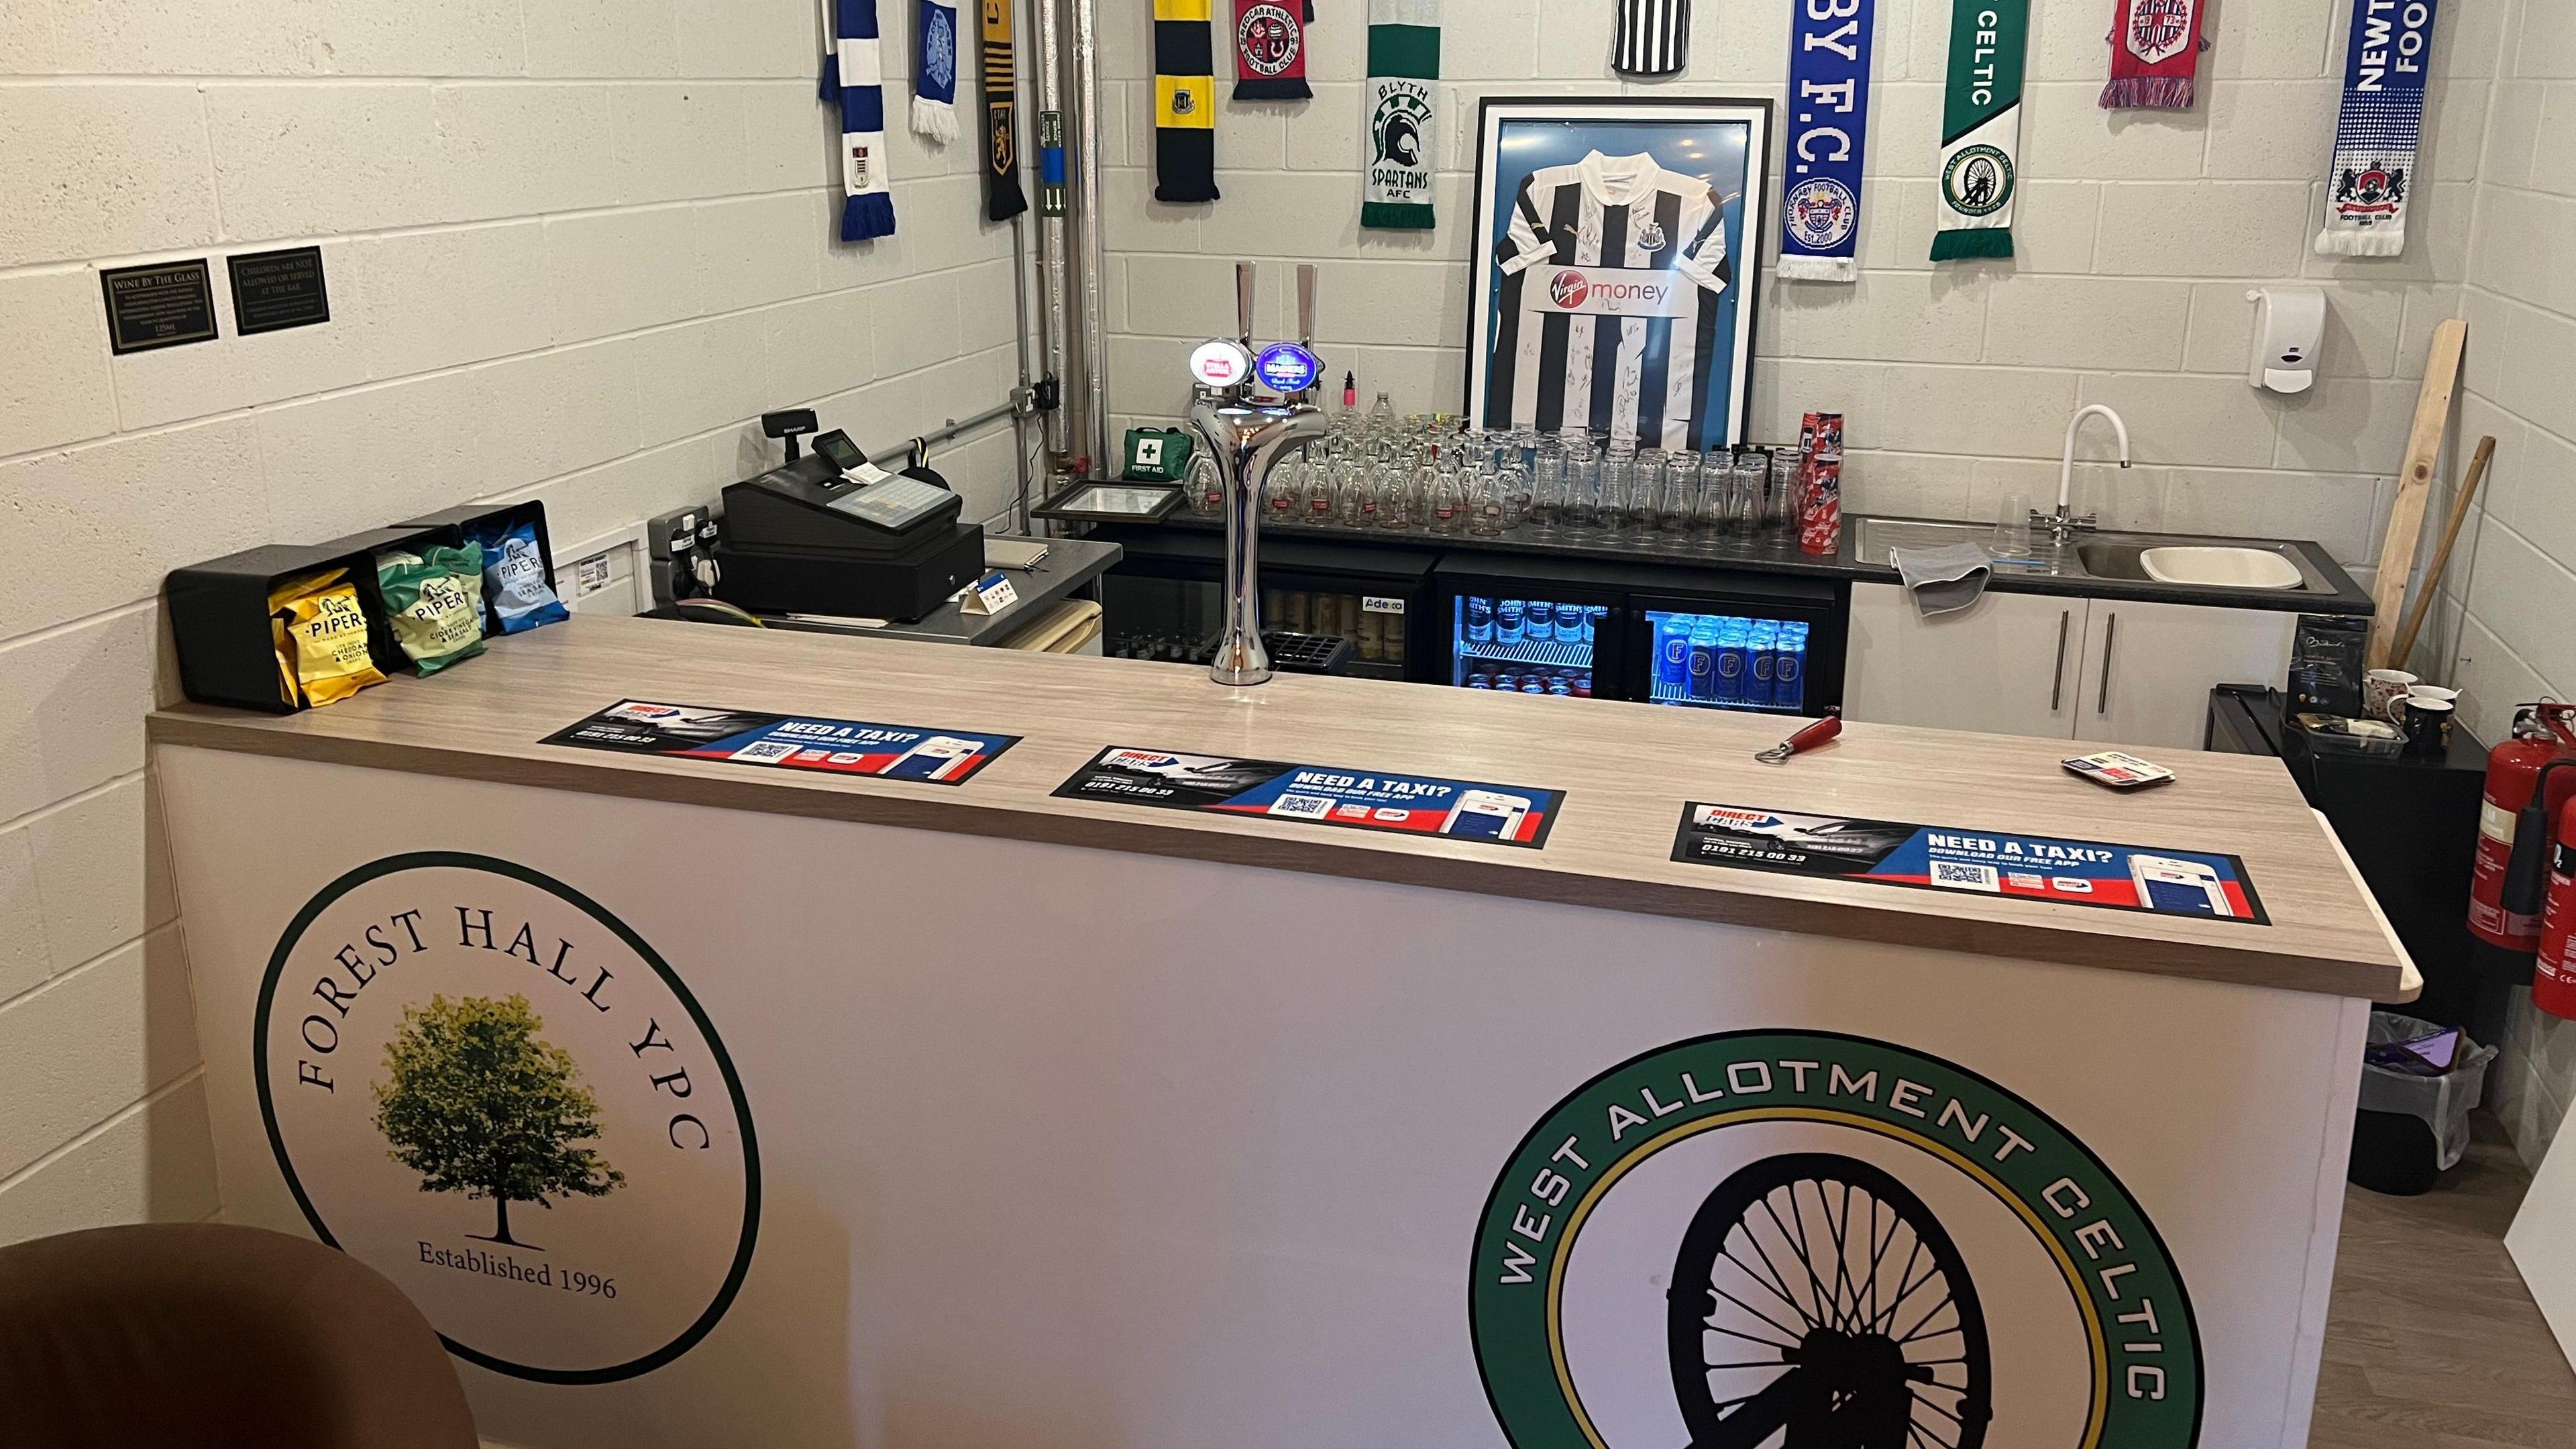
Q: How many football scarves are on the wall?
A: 11